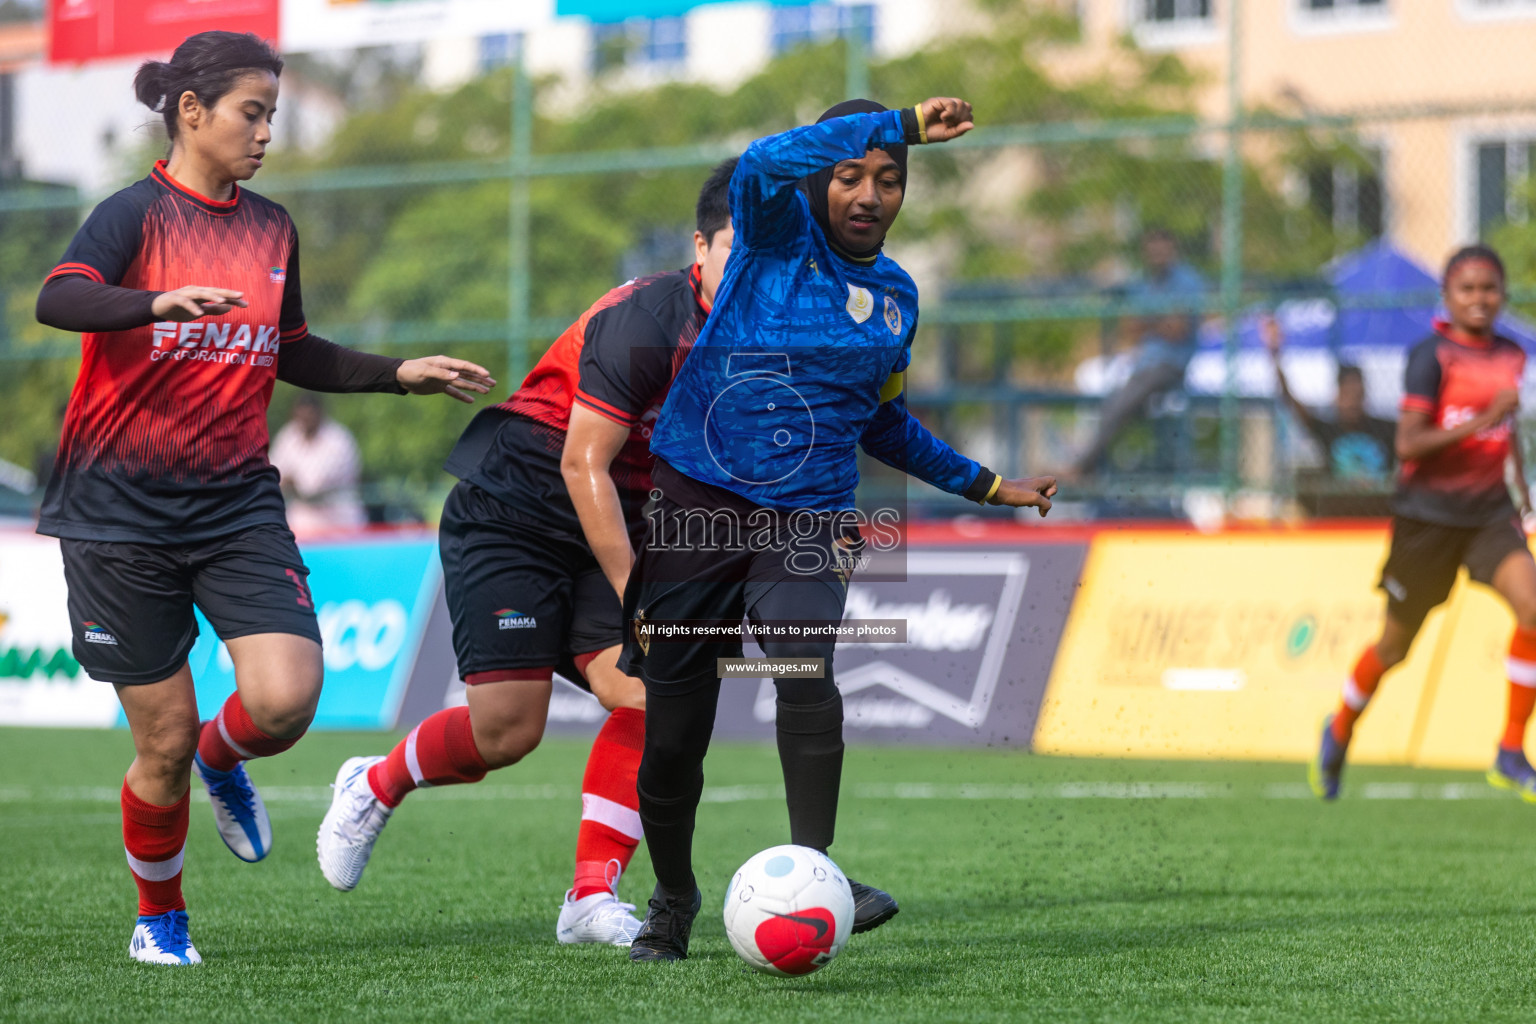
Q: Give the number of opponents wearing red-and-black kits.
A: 3